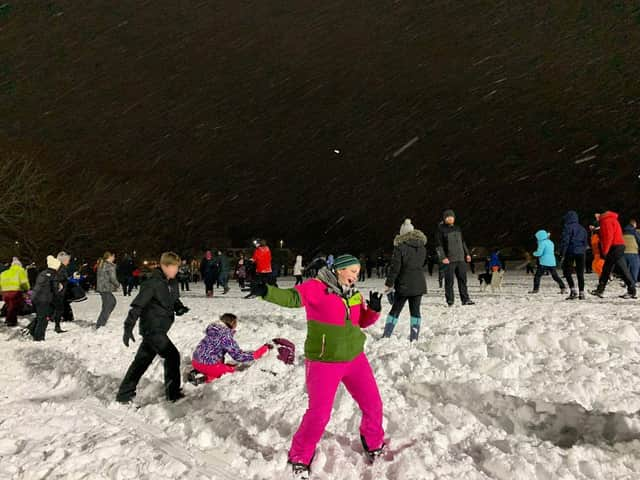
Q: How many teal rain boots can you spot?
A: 2